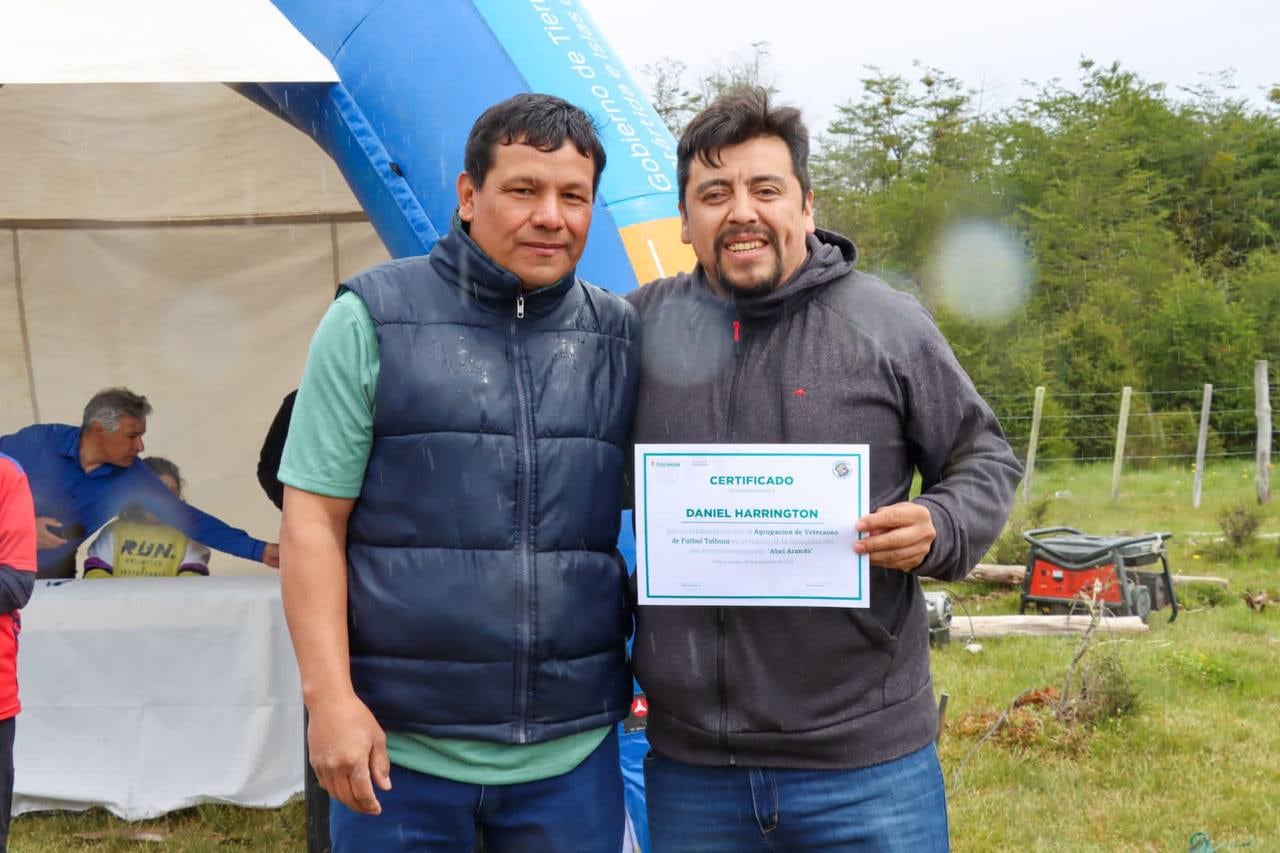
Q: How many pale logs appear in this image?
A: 2